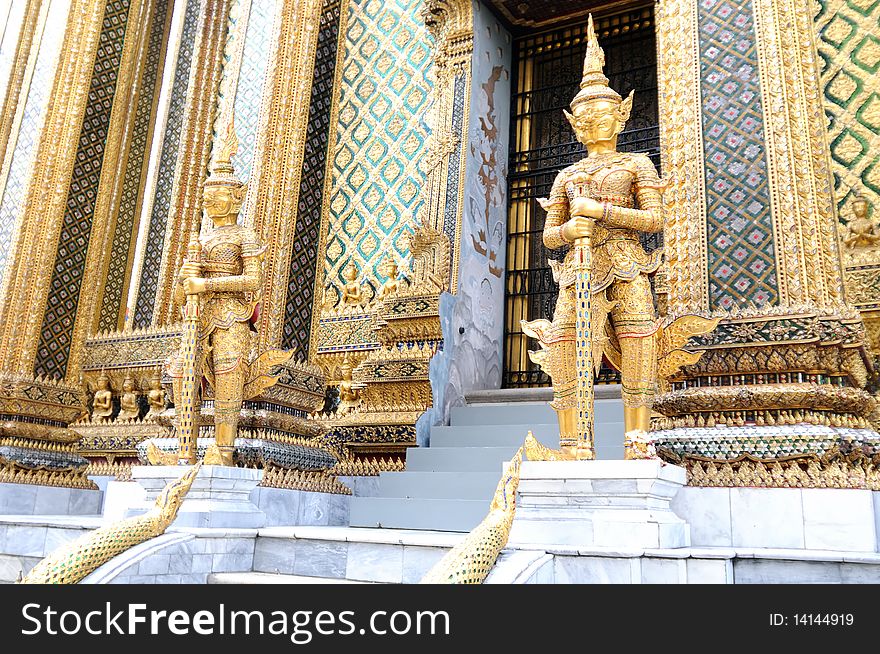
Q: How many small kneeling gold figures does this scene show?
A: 7